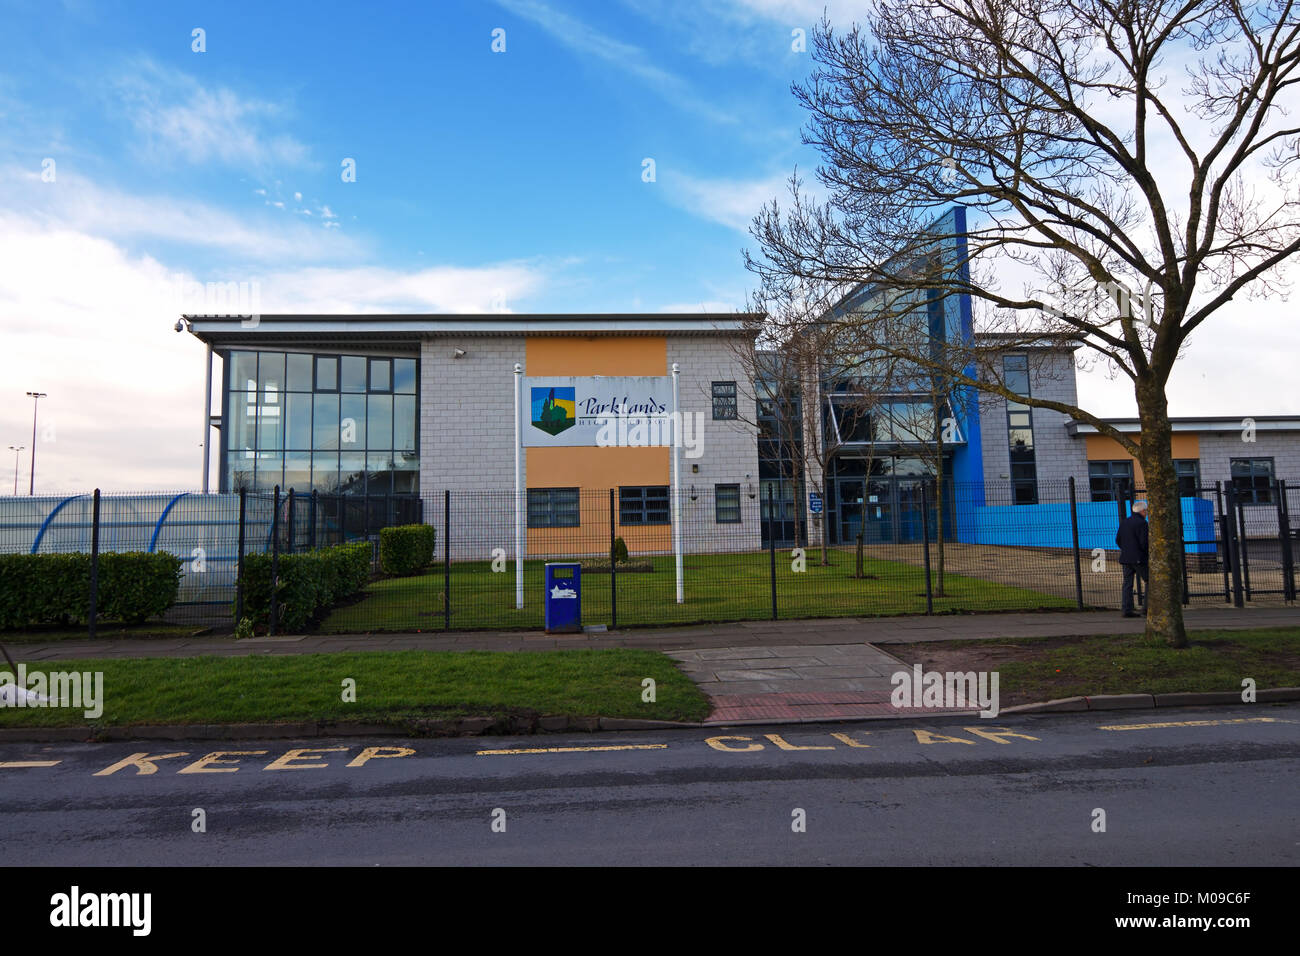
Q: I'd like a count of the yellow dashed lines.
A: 3